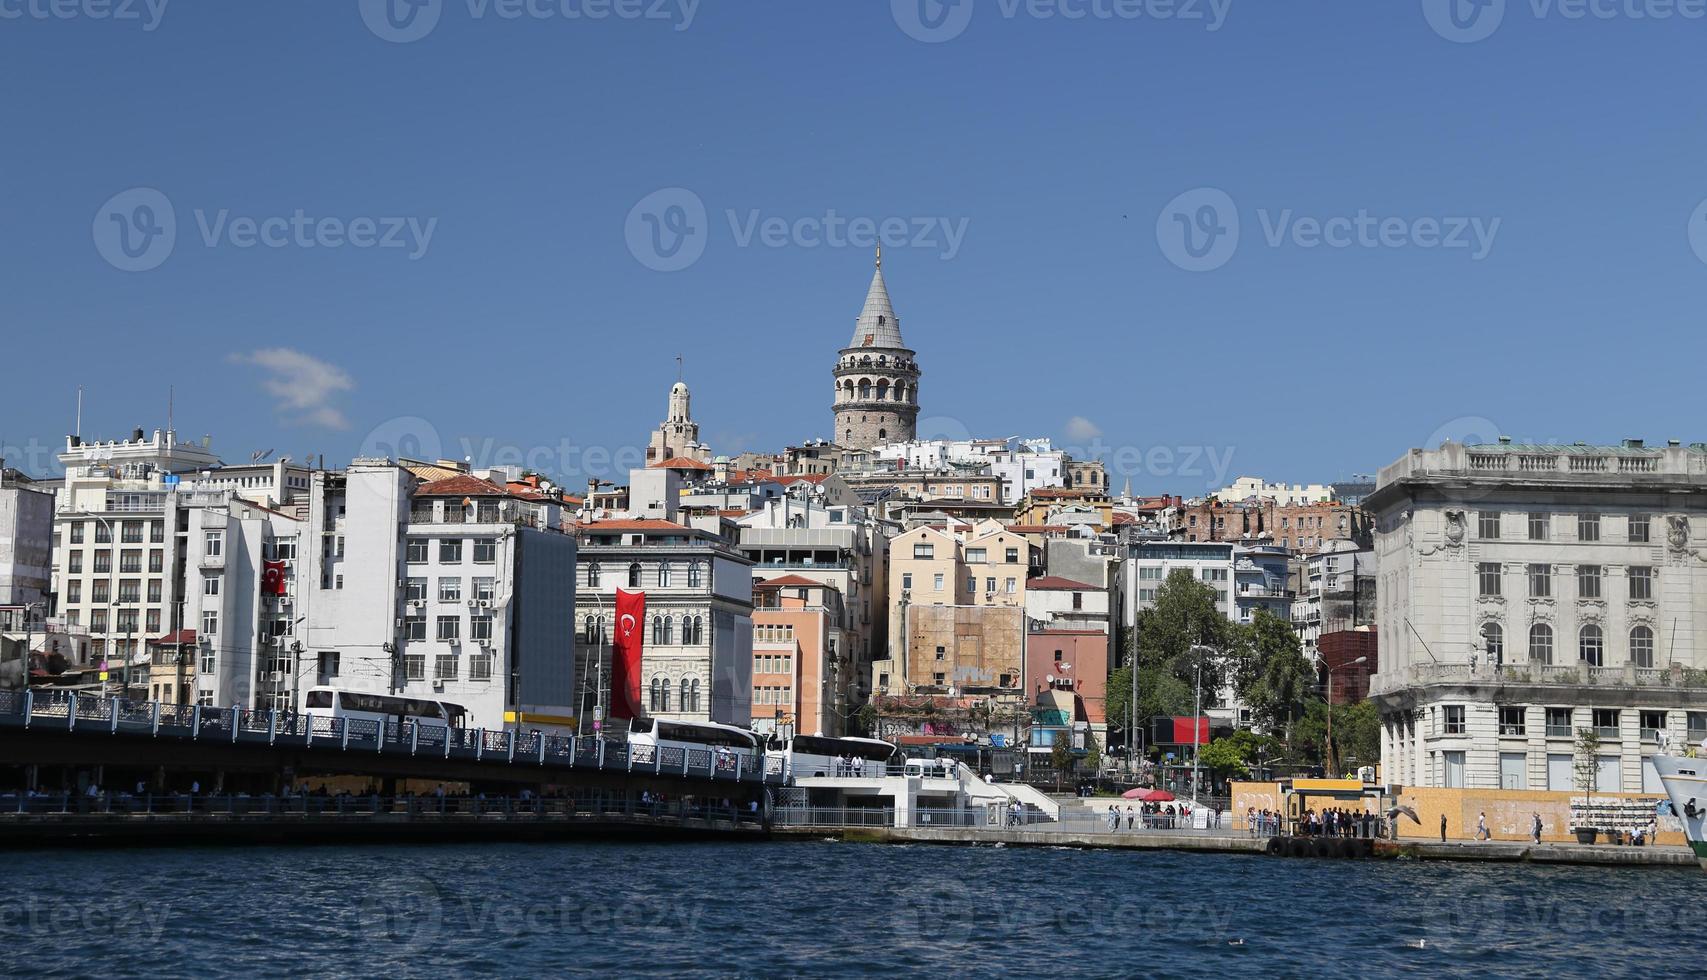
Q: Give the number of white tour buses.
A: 3